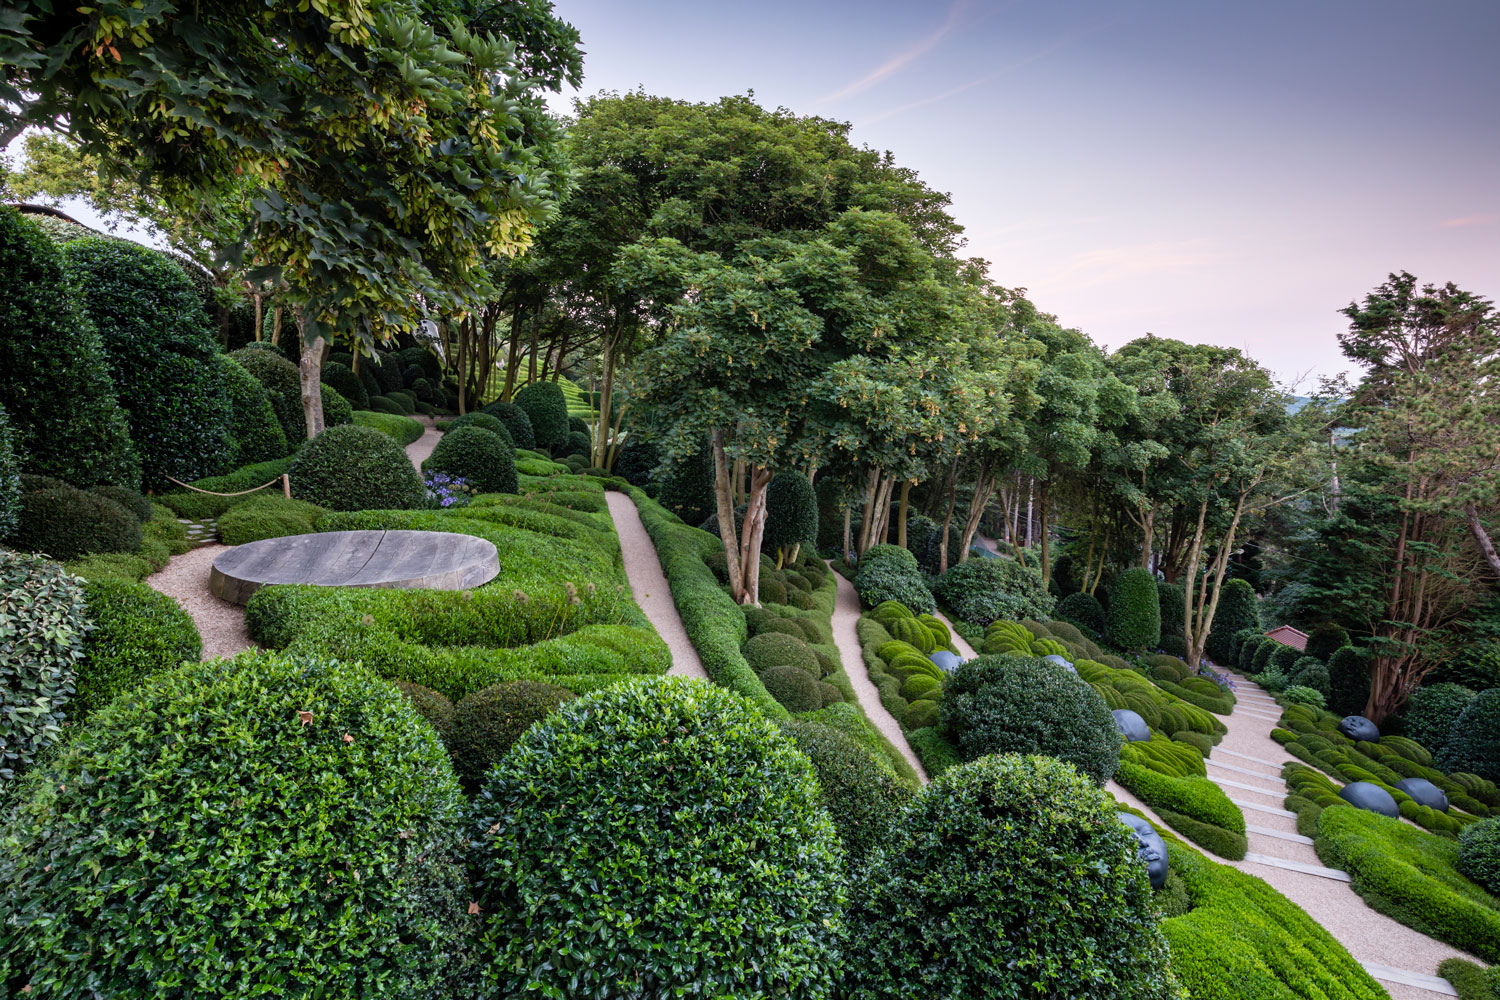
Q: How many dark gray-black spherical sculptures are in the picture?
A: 7